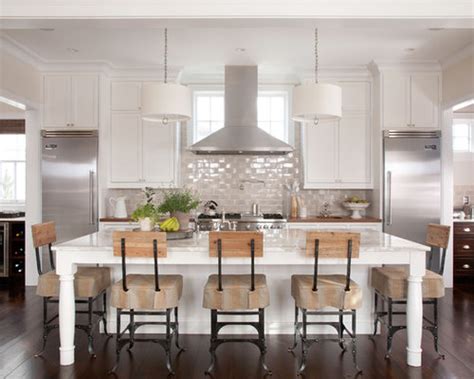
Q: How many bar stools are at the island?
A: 5